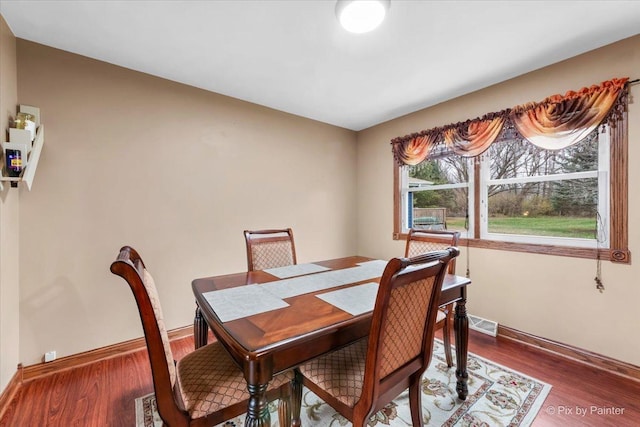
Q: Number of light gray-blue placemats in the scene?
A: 4